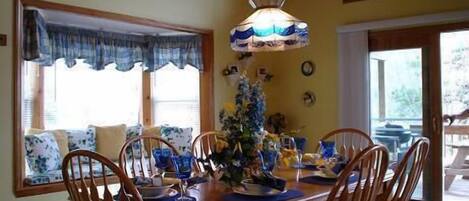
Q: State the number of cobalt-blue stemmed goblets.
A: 5